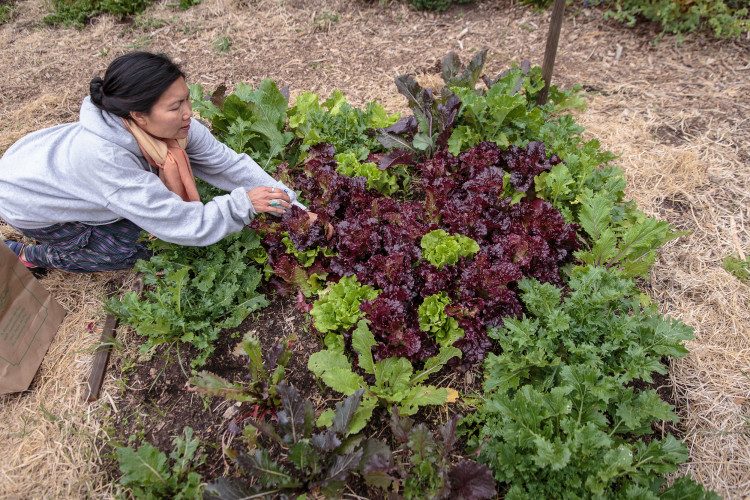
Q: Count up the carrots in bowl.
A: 0